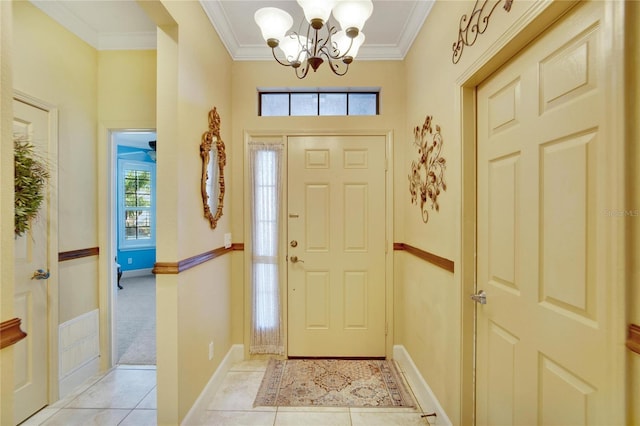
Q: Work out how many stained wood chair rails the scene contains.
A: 5